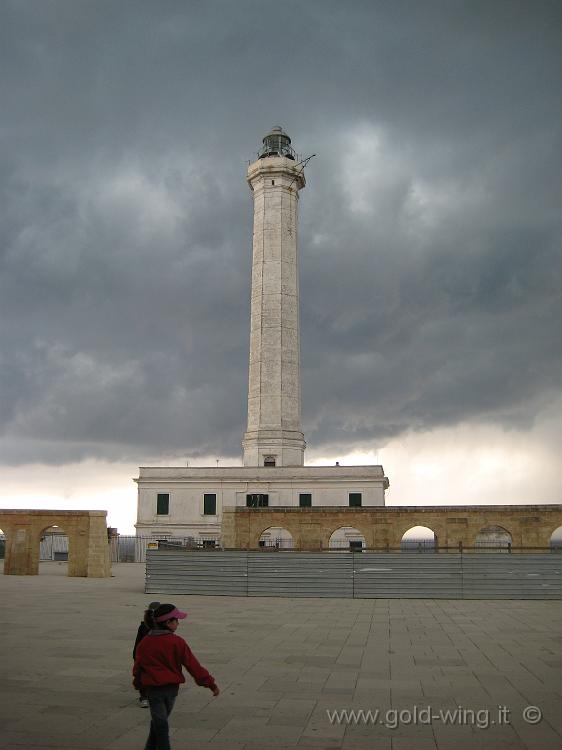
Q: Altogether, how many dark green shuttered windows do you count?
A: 5